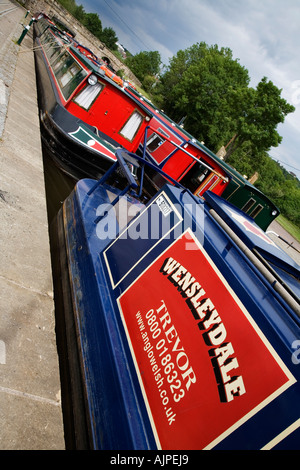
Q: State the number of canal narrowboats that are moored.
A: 4